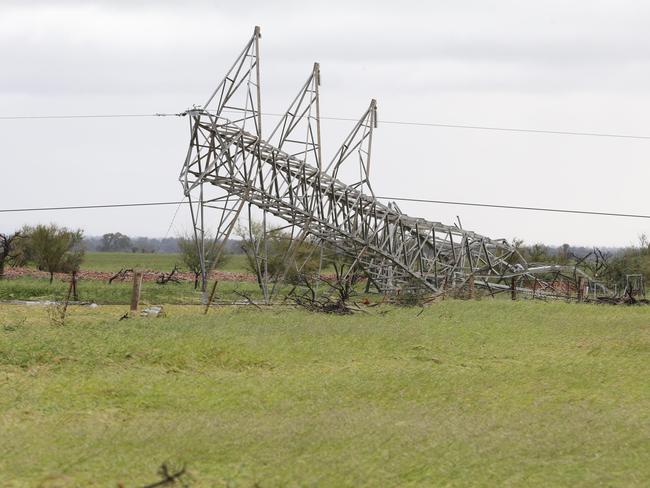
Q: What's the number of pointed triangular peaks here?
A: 3